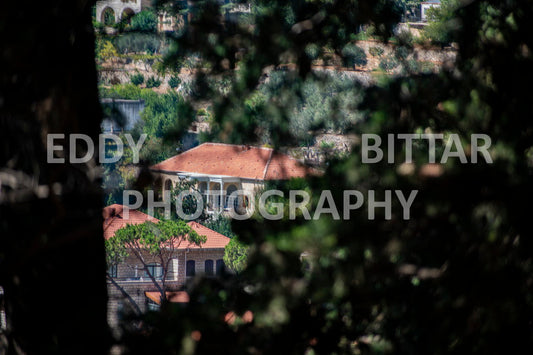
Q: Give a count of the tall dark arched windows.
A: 3